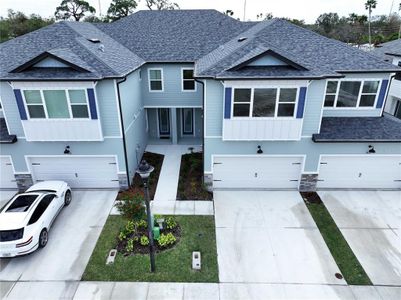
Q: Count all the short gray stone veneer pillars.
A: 4